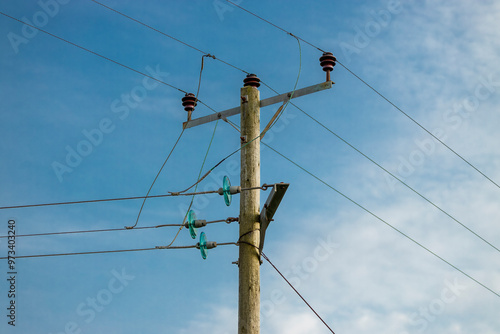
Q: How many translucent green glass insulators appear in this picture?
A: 3